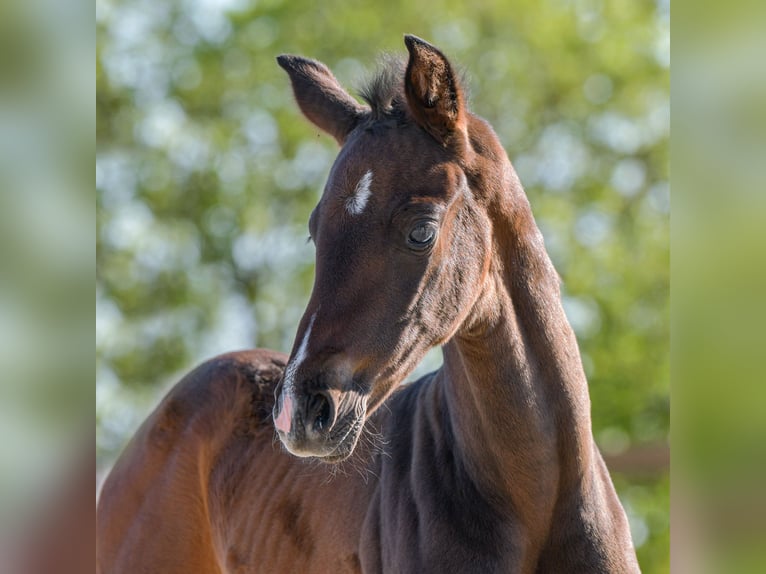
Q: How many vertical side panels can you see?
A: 2